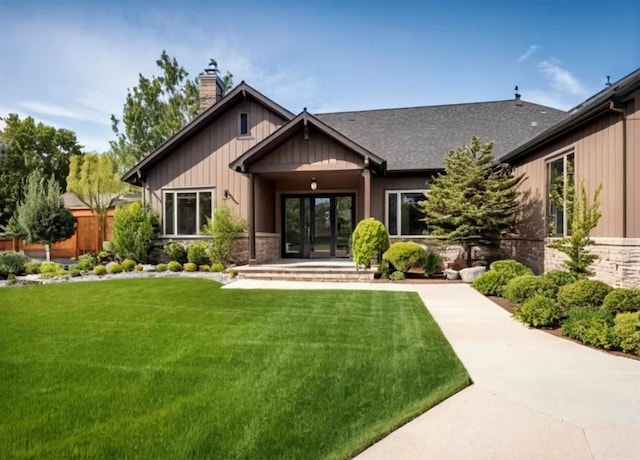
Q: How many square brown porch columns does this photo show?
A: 2